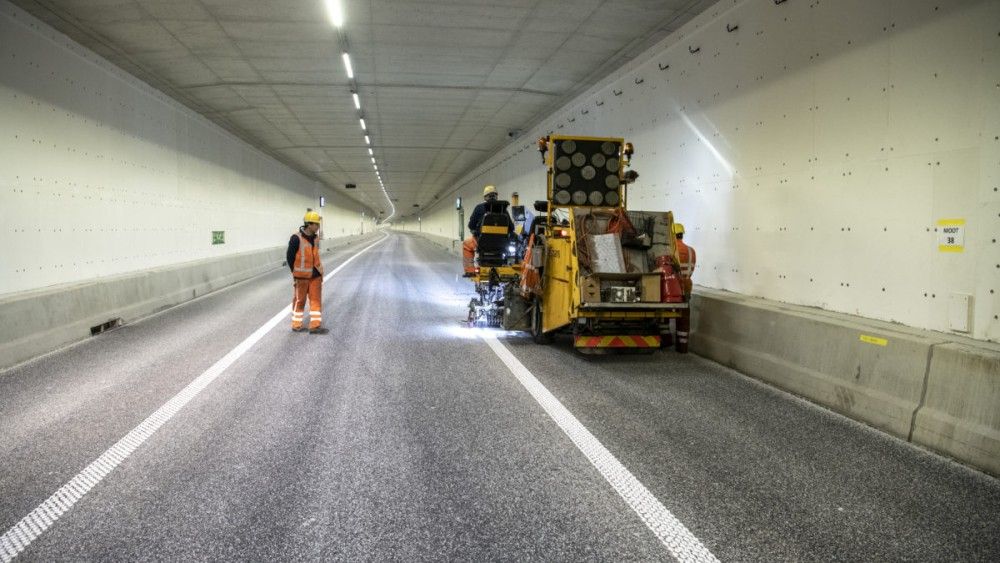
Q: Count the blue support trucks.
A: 0